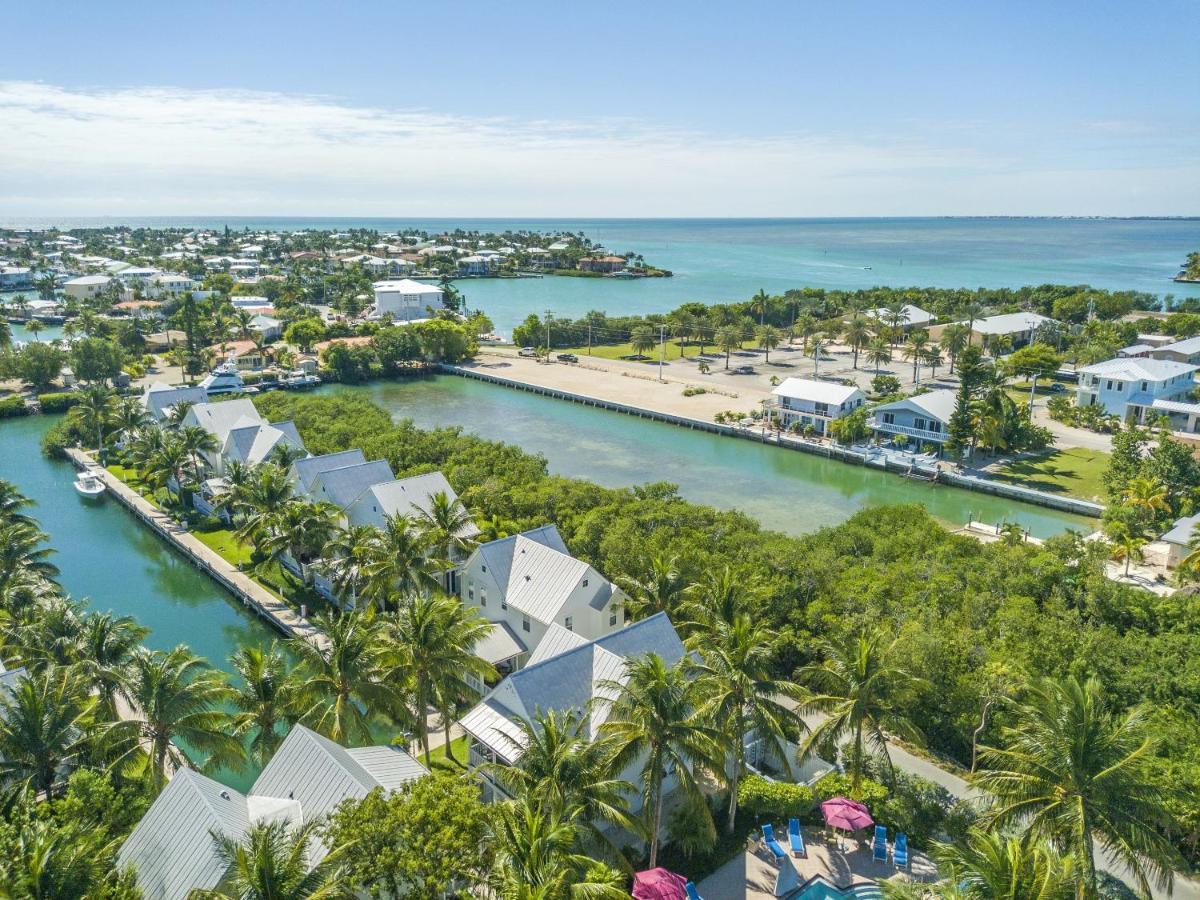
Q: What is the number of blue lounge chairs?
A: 5